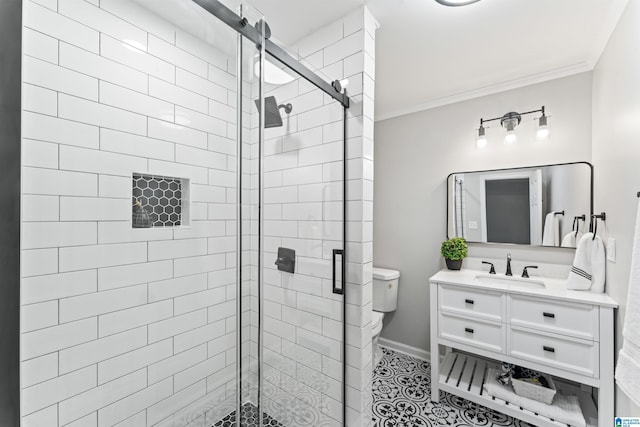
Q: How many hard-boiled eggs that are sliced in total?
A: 0